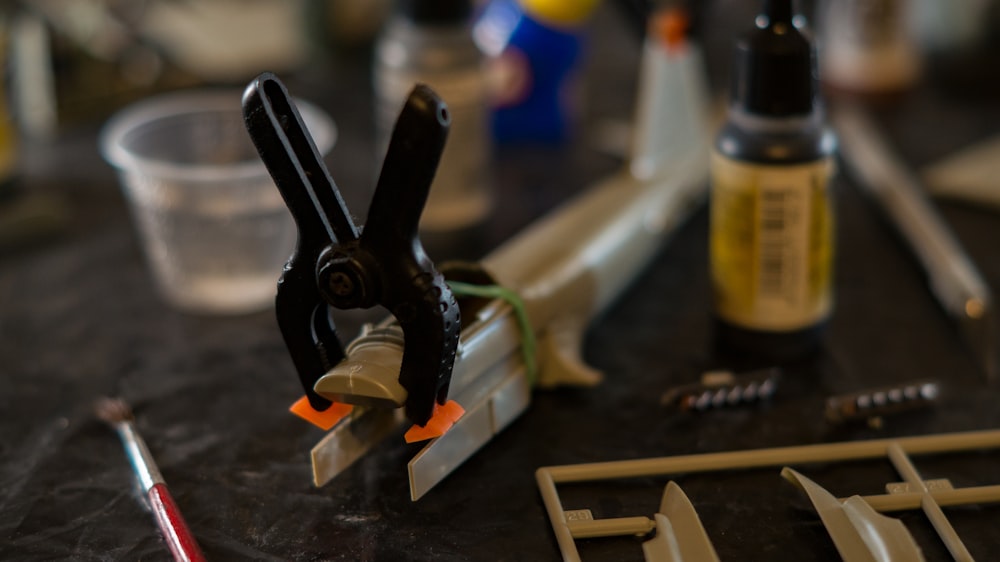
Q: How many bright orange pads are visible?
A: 2